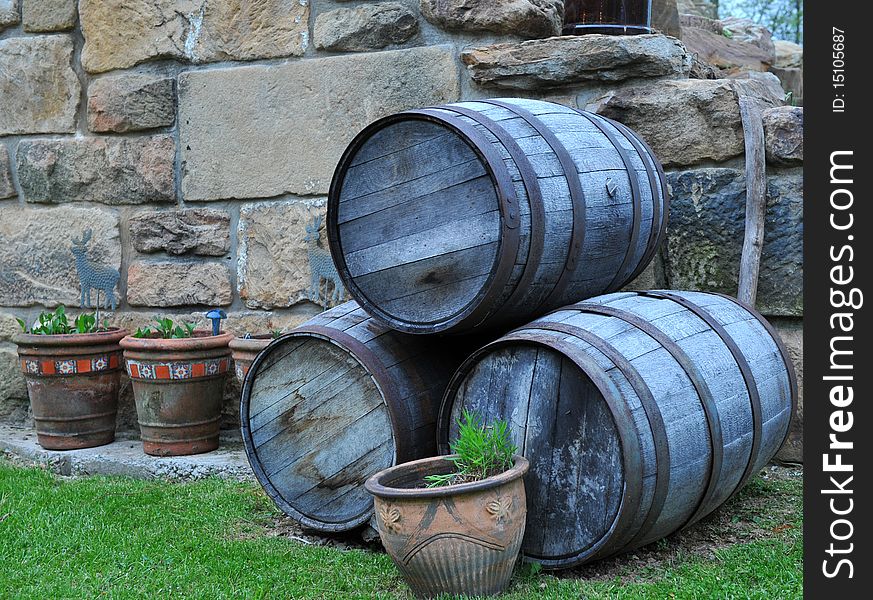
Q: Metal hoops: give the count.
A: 12